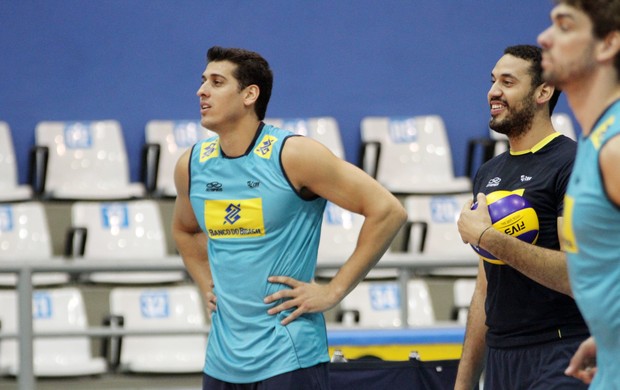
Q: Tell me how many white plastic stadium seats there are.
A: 14